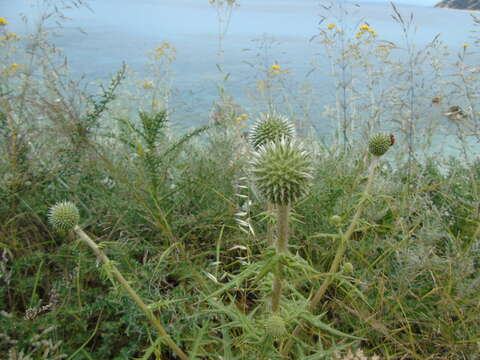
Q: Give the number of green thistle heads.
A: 4